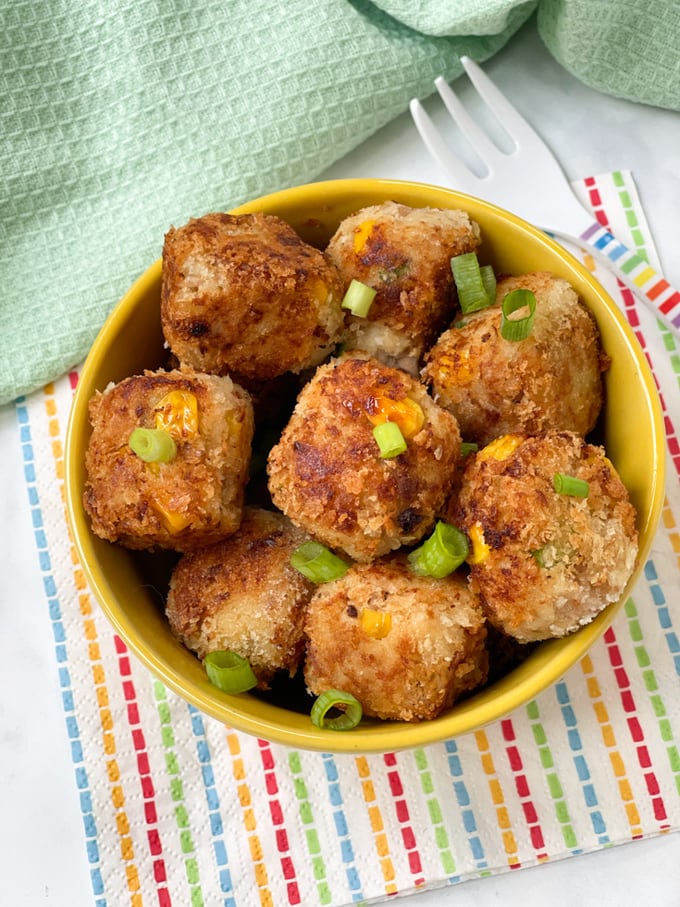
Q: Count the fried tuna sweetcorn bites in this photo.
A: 8